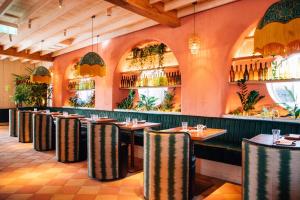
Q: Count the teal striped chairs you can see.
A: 7